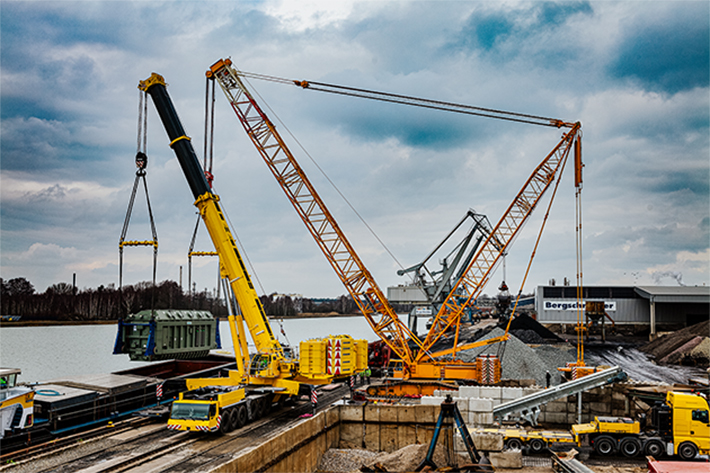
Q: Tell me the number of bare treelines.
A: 1